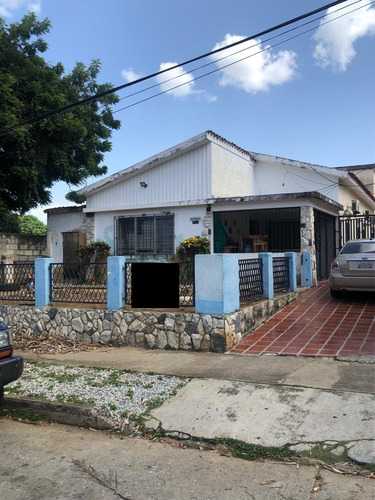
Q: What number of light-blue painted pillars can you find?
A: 6